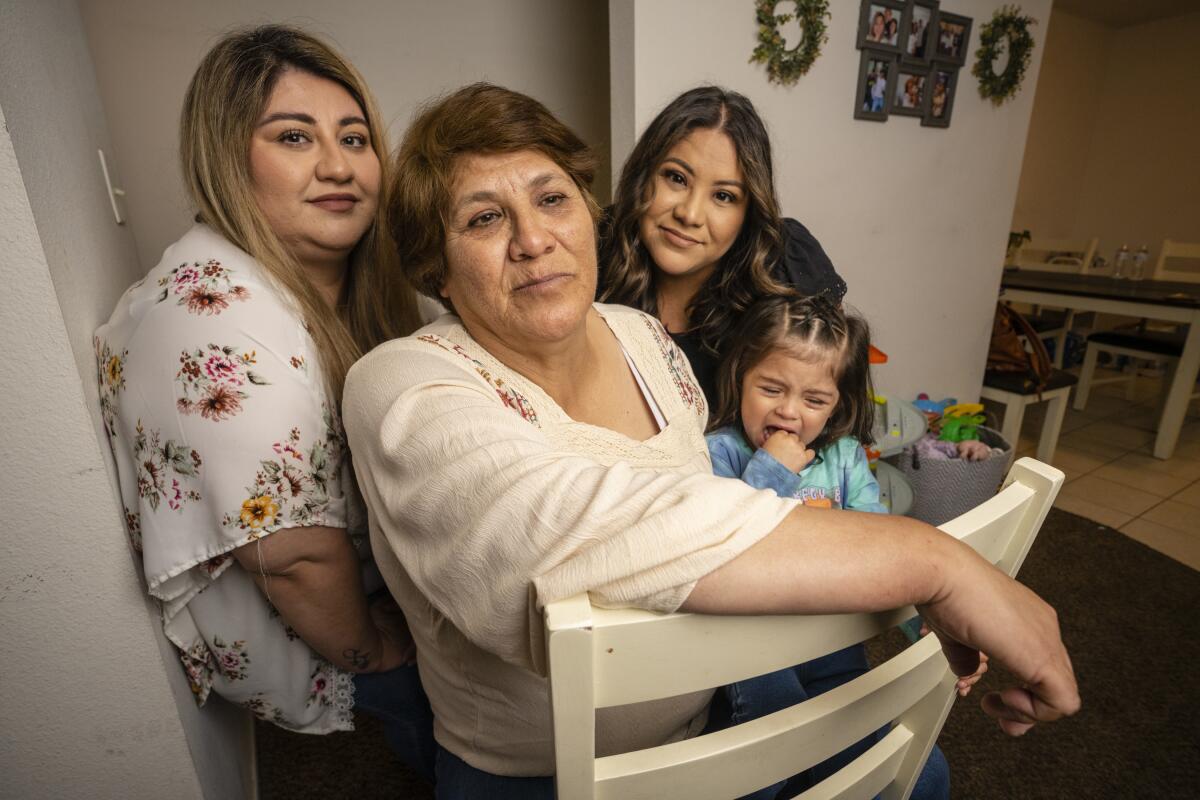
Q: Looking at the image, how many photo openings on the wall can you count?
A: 6